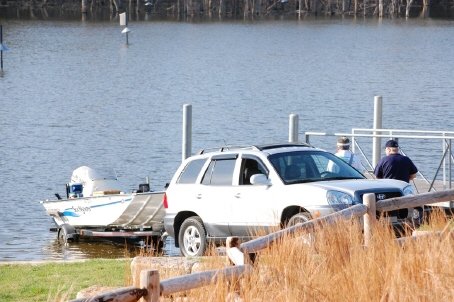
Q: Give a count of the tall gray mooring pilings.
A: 3